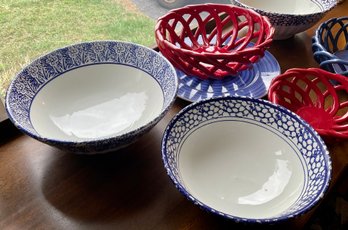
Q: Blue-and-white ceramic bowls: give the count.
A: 3